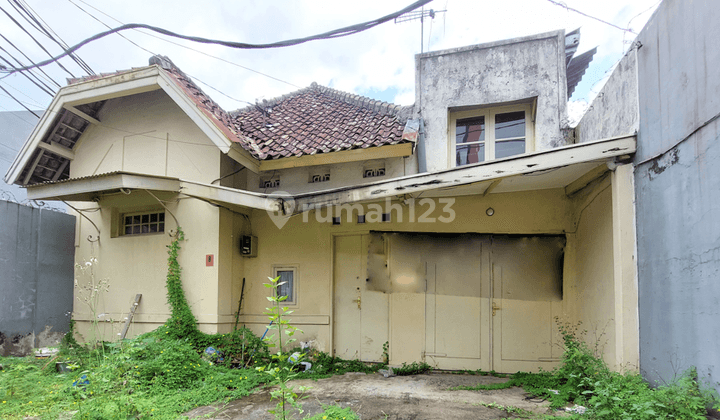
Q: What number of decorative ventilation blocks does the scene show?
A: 3